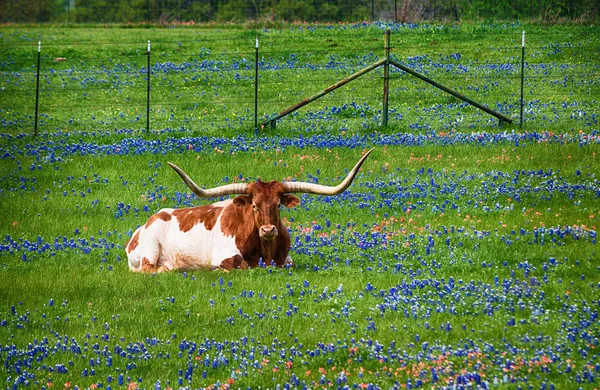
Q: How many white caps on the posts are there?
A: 4